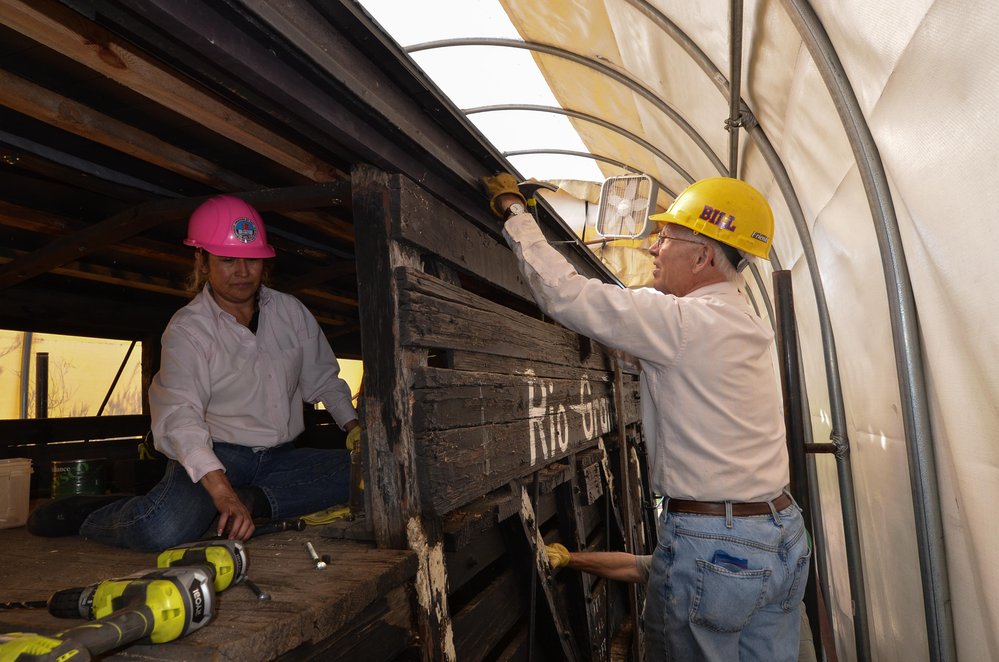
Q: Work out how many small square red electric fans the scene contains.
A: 0